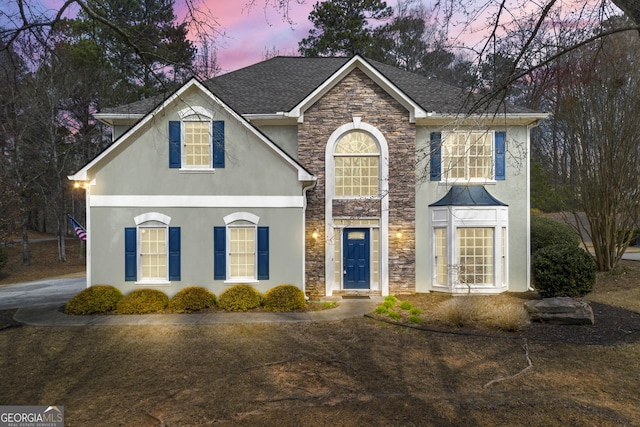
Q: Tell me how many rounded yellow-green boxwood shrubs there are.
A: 5